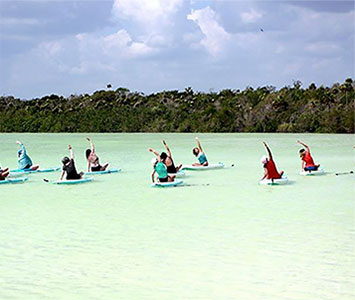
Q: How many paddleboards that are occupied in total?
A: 9